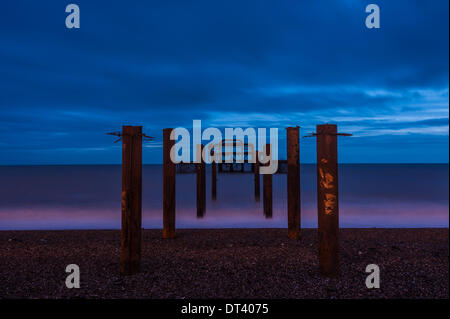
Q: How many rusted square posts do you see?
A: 8